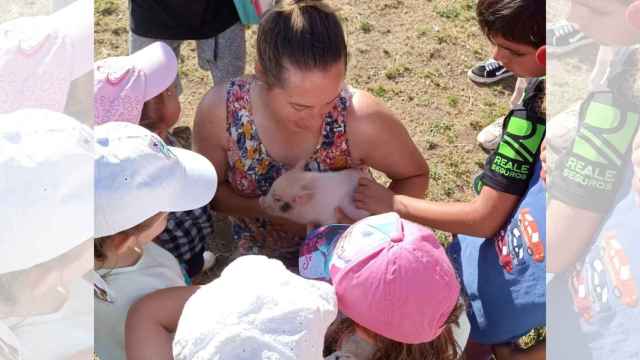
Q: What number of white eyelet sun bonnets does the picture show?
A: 1